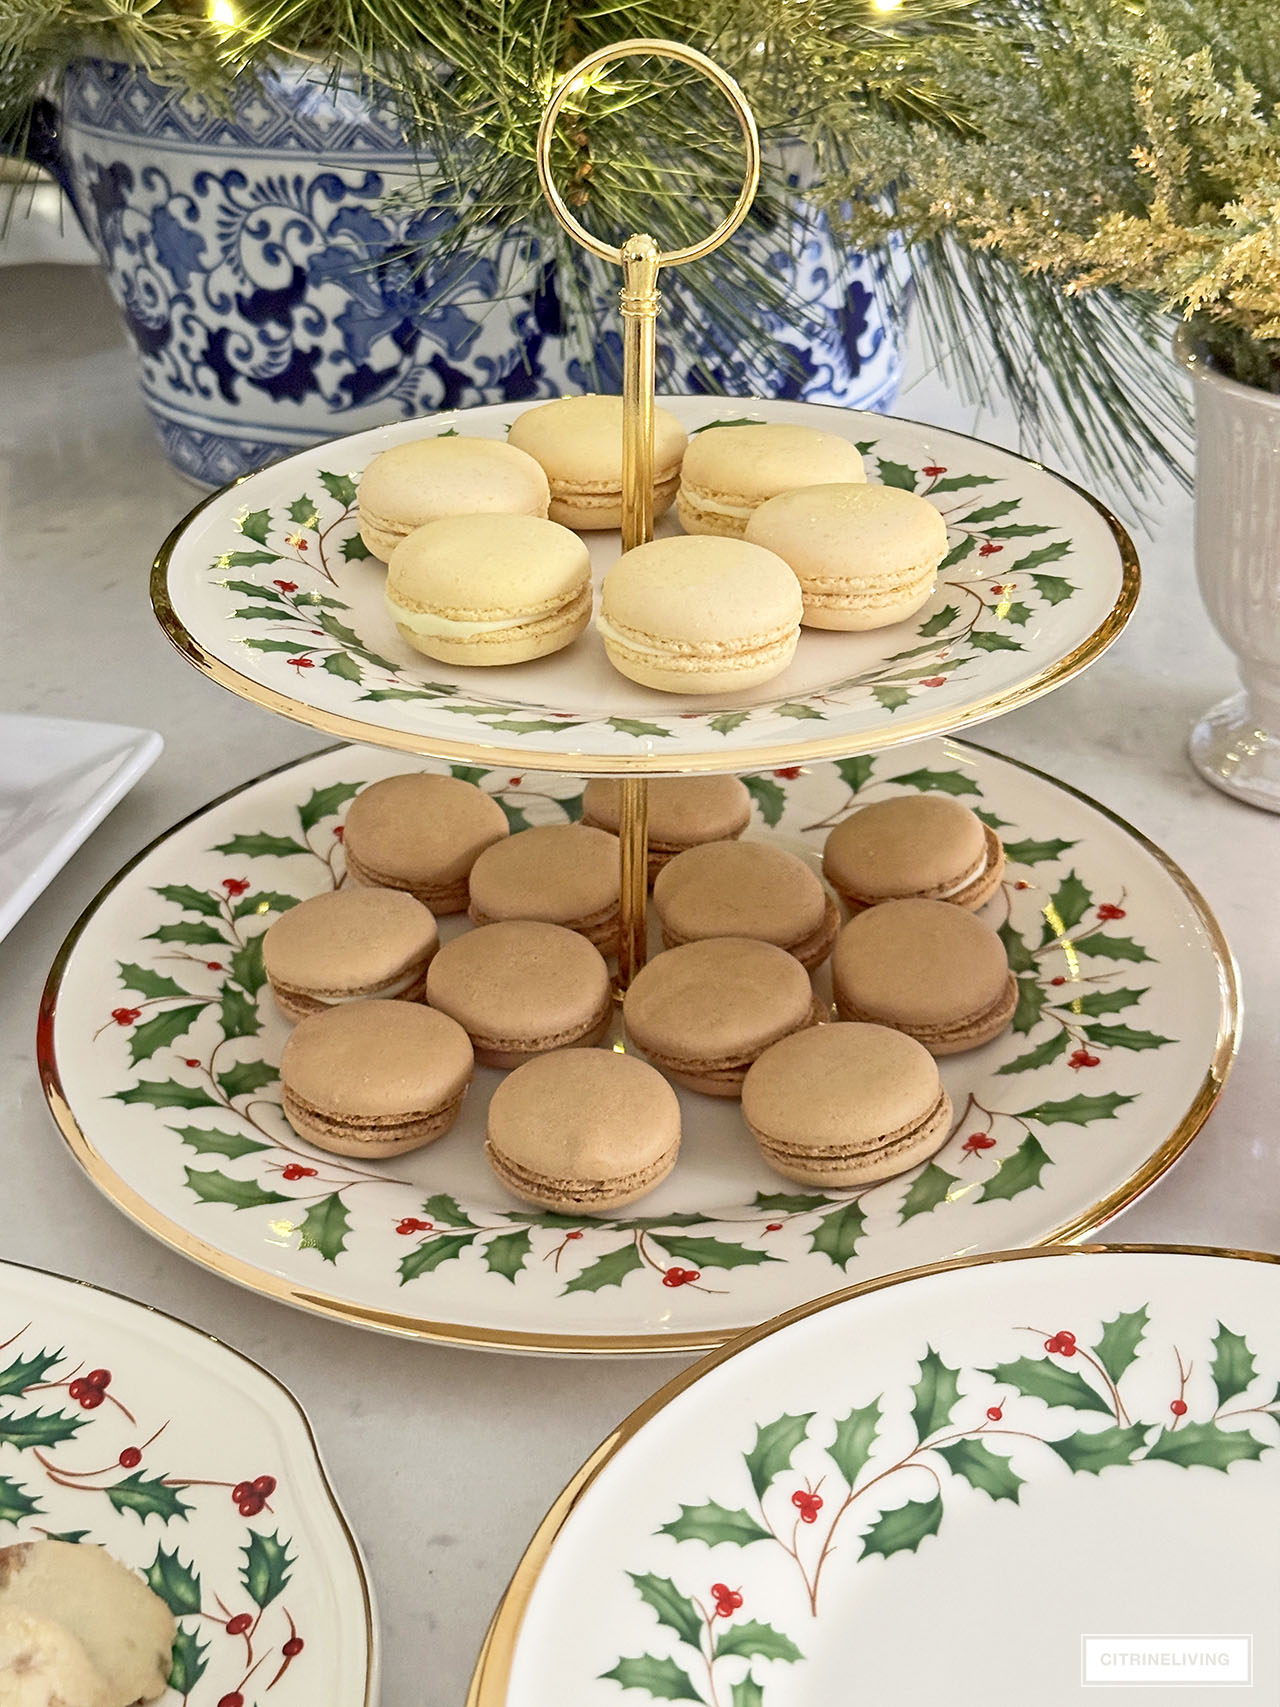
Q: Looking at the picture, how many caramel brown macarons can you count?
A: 12